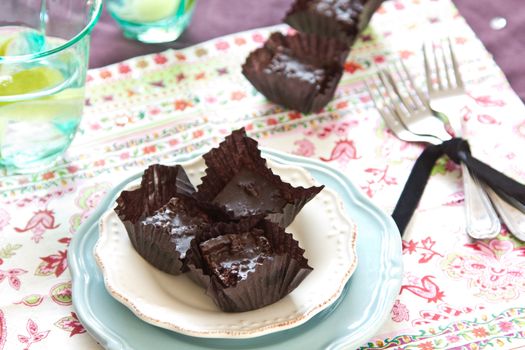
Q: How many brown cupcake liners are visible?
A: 5